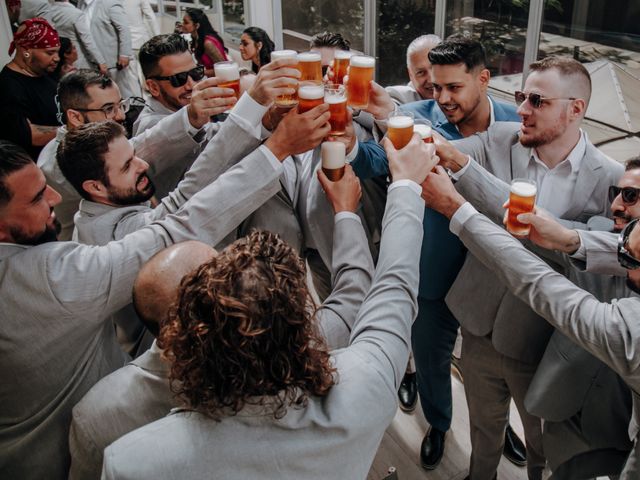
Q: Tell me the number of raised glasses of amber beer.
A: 11